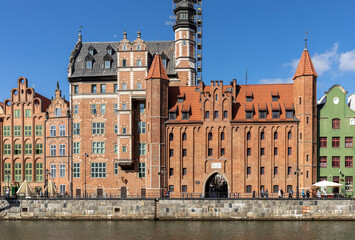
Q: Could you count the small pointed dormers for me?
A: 5